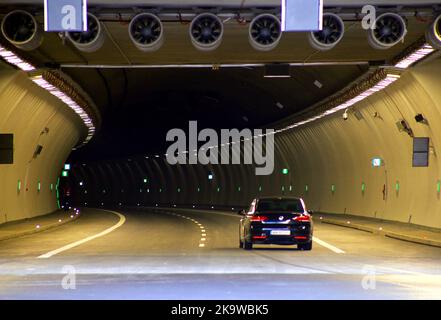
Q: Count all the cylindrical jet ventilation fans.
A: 8